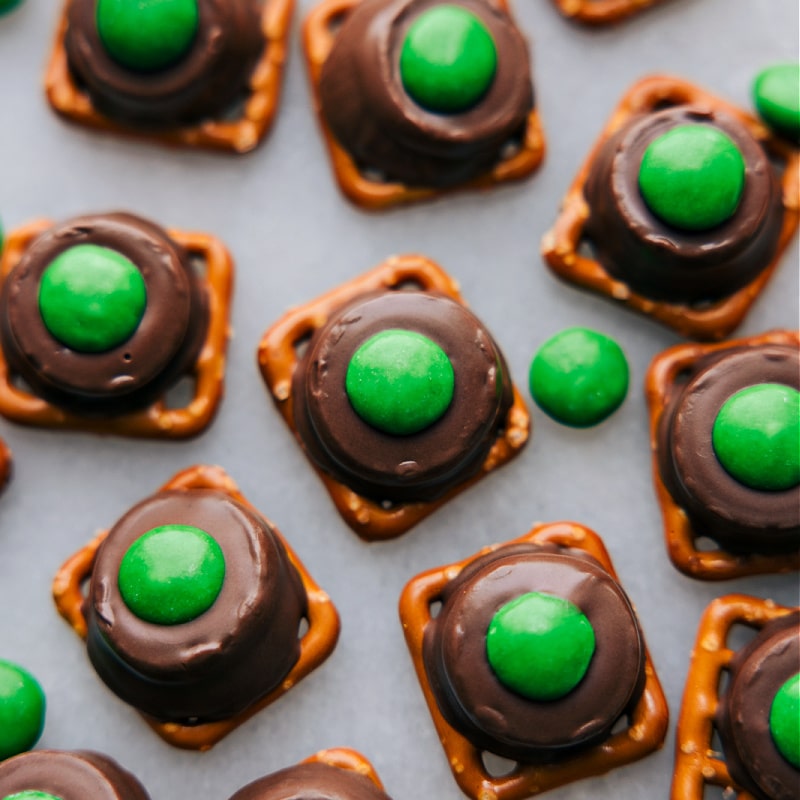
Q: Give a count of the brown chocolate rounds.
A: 11